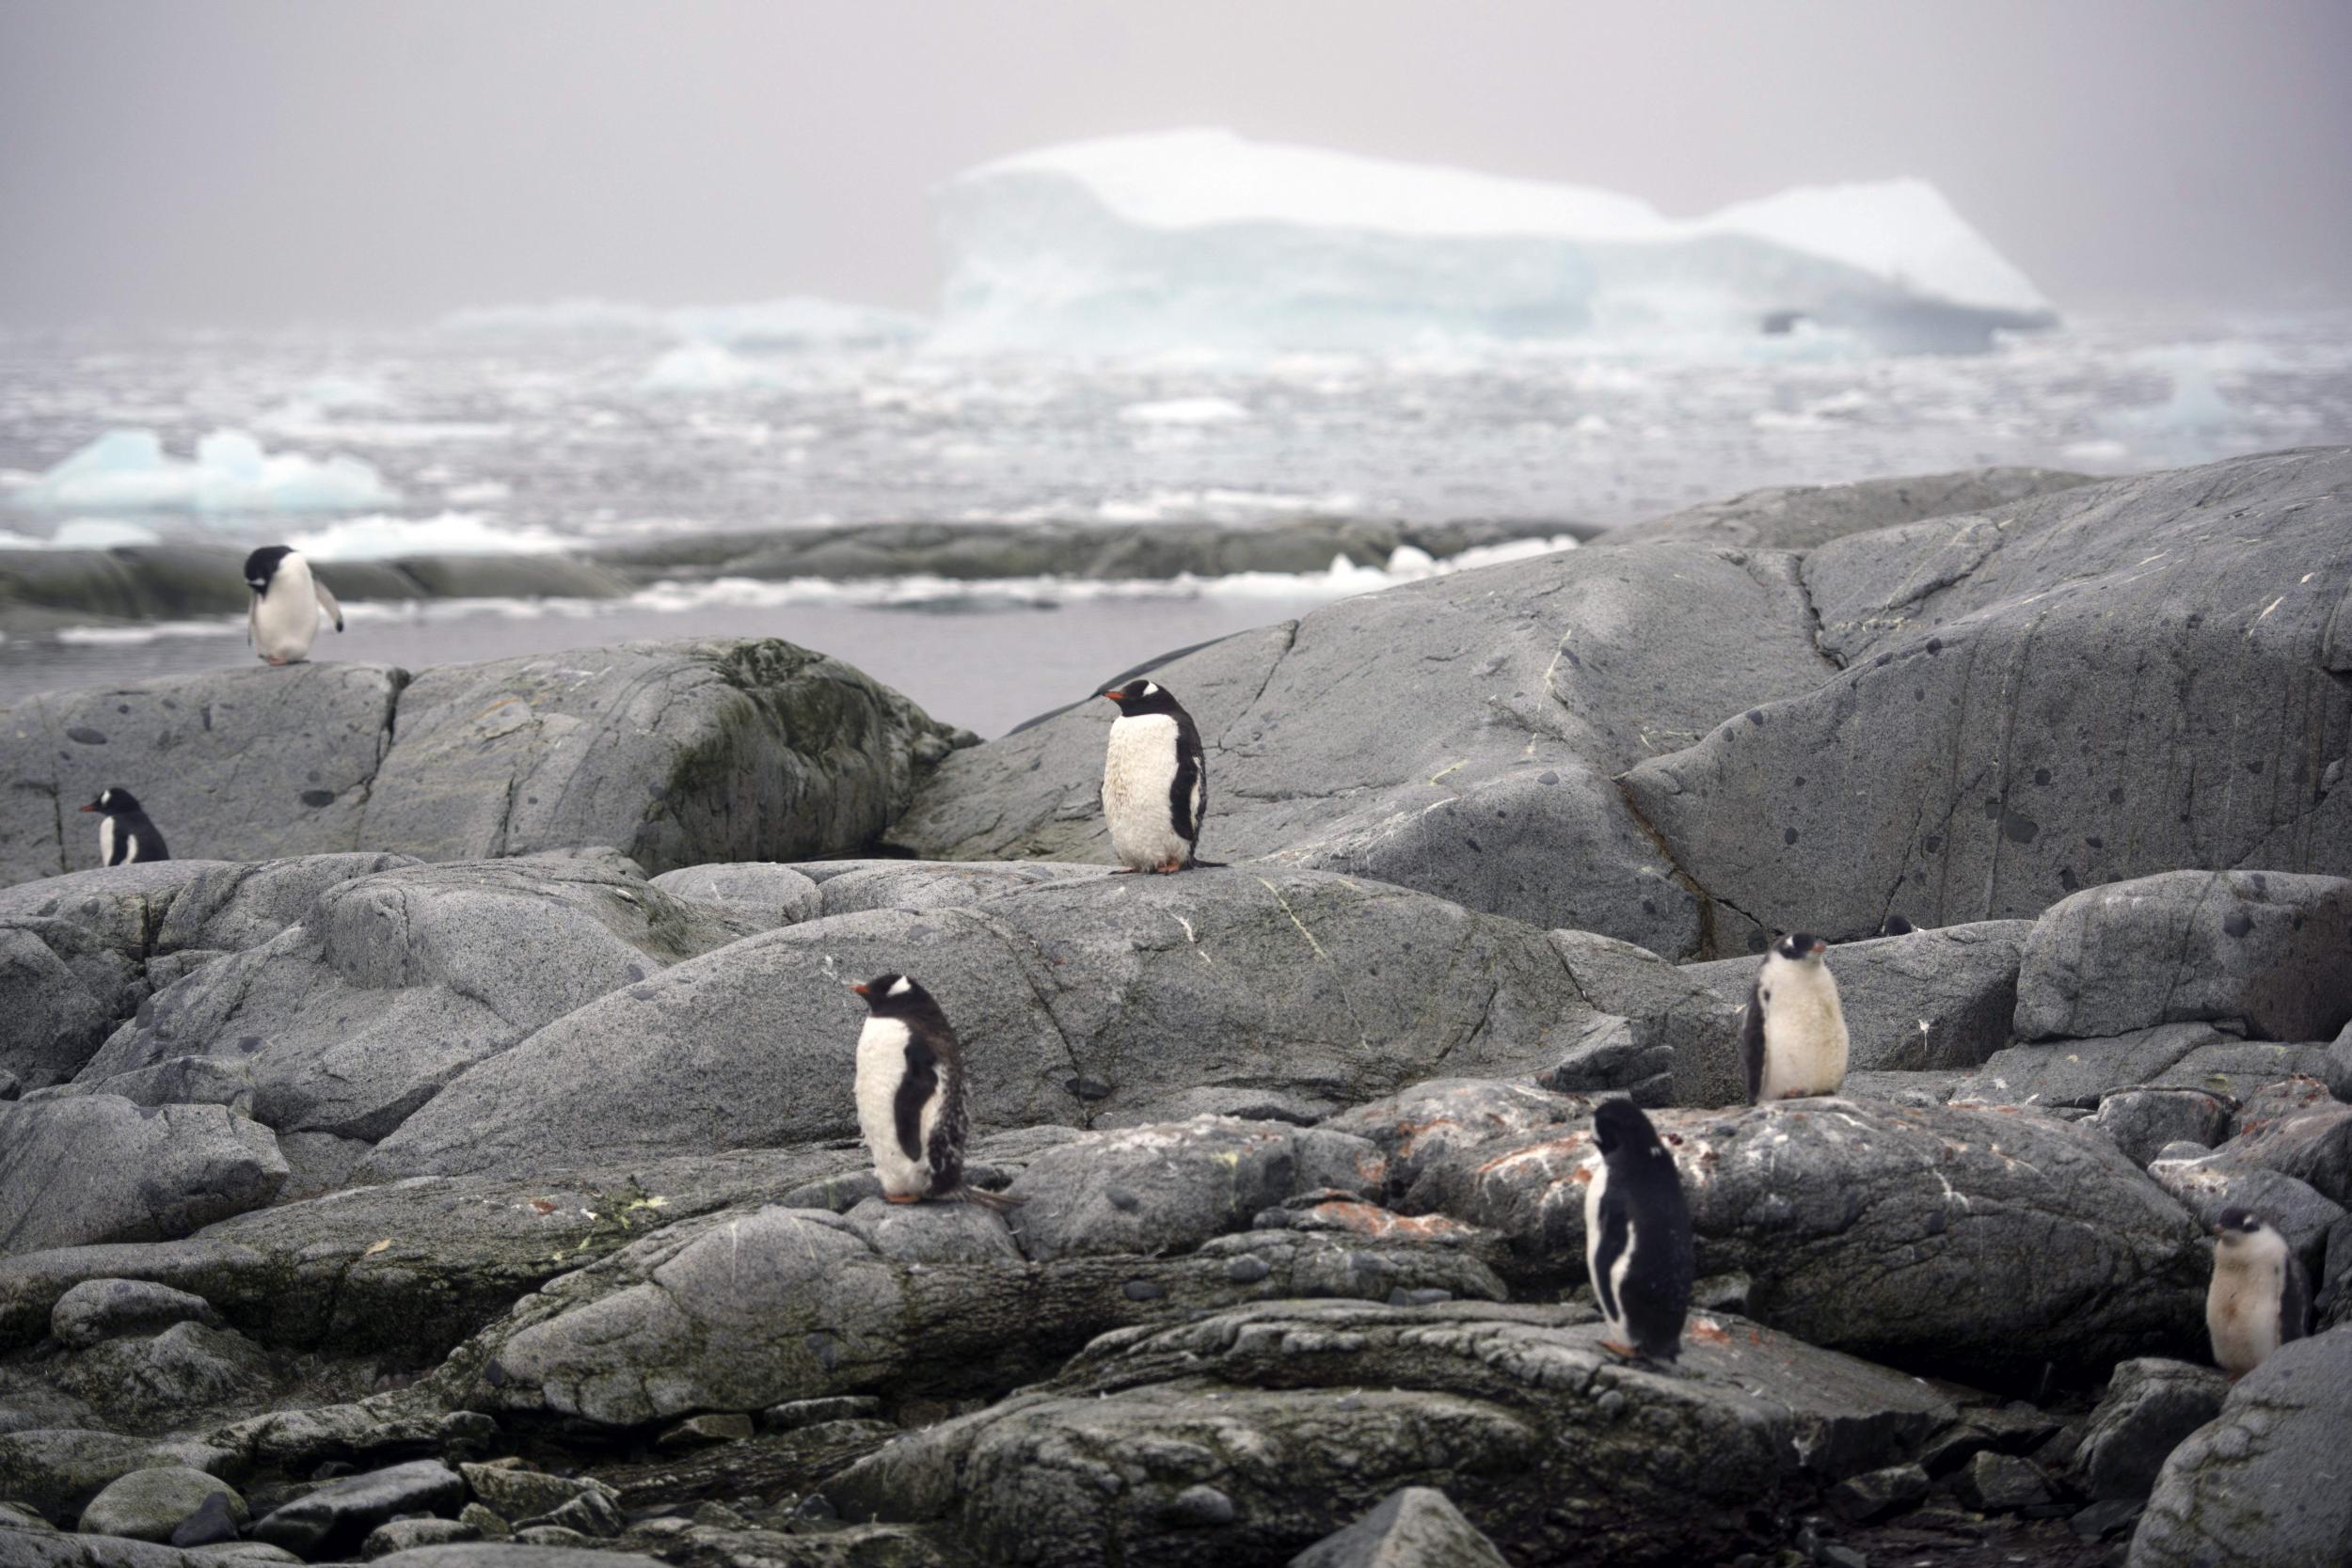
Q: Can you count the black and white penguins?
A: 7